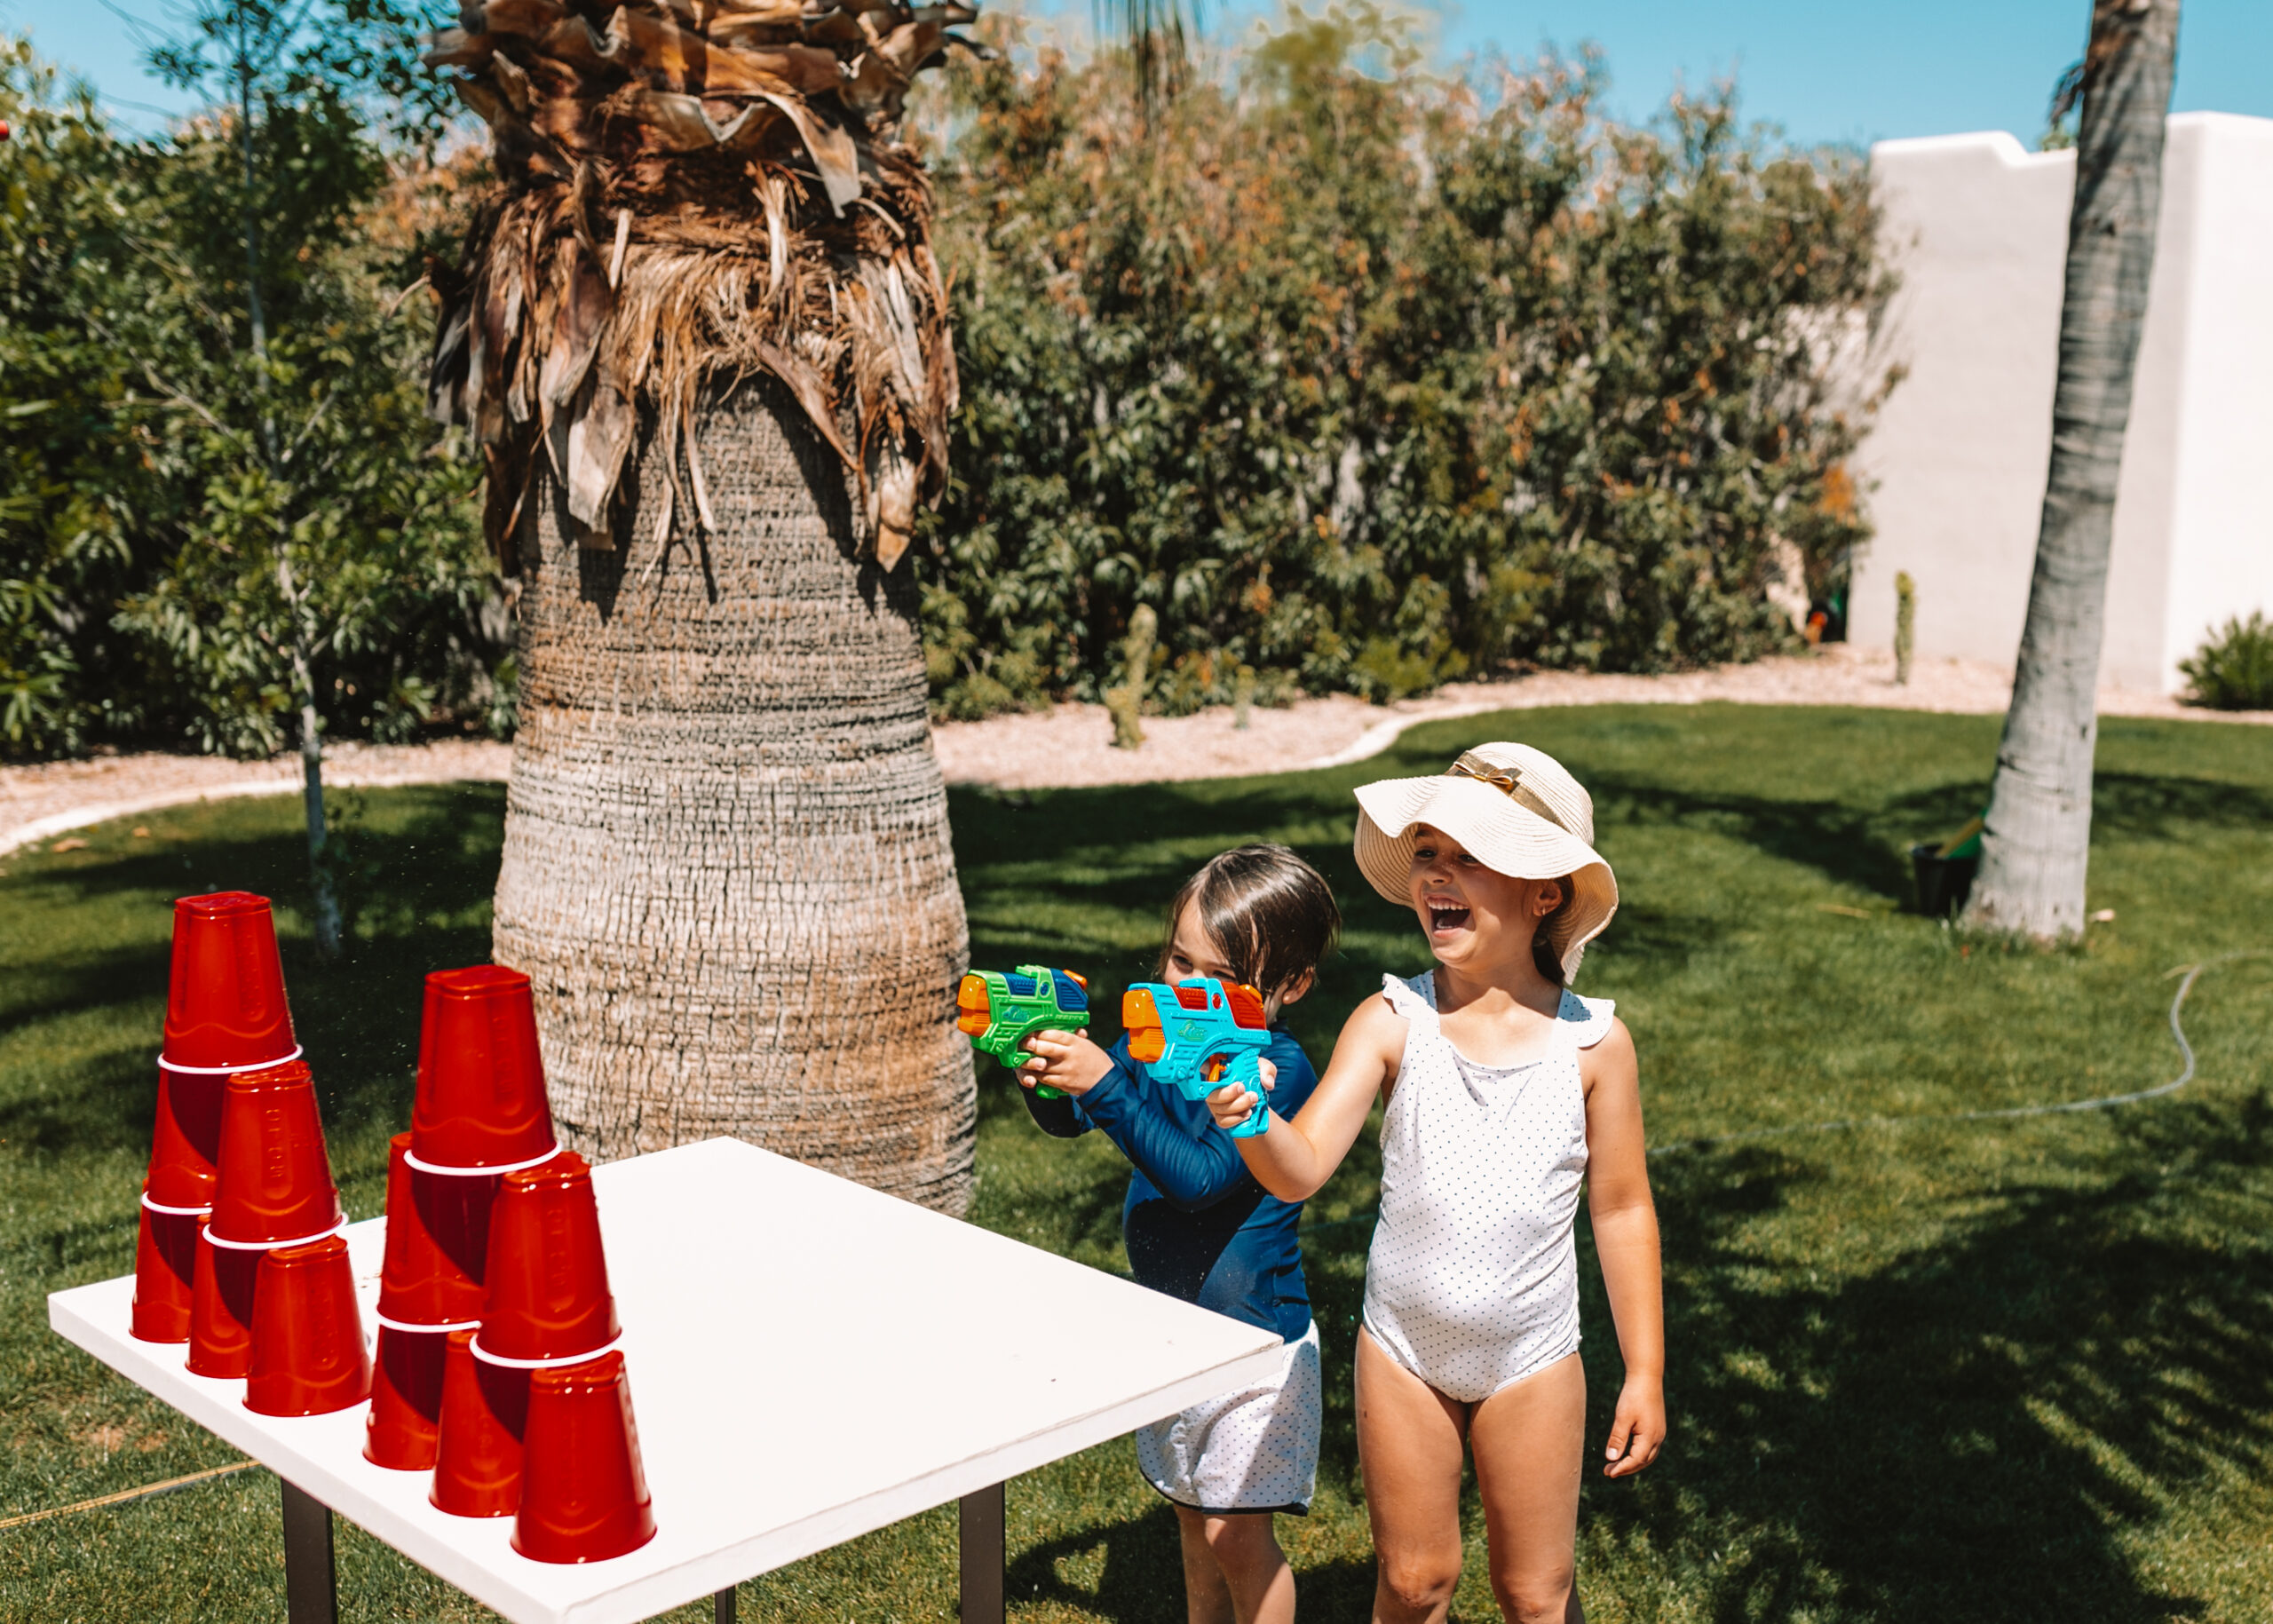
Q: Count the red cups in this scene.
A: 12